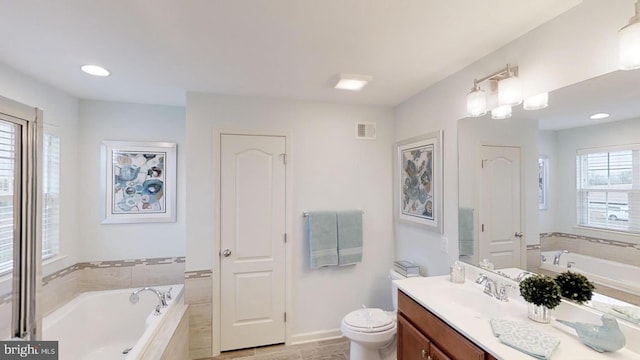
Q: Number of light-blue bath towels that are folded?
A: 2